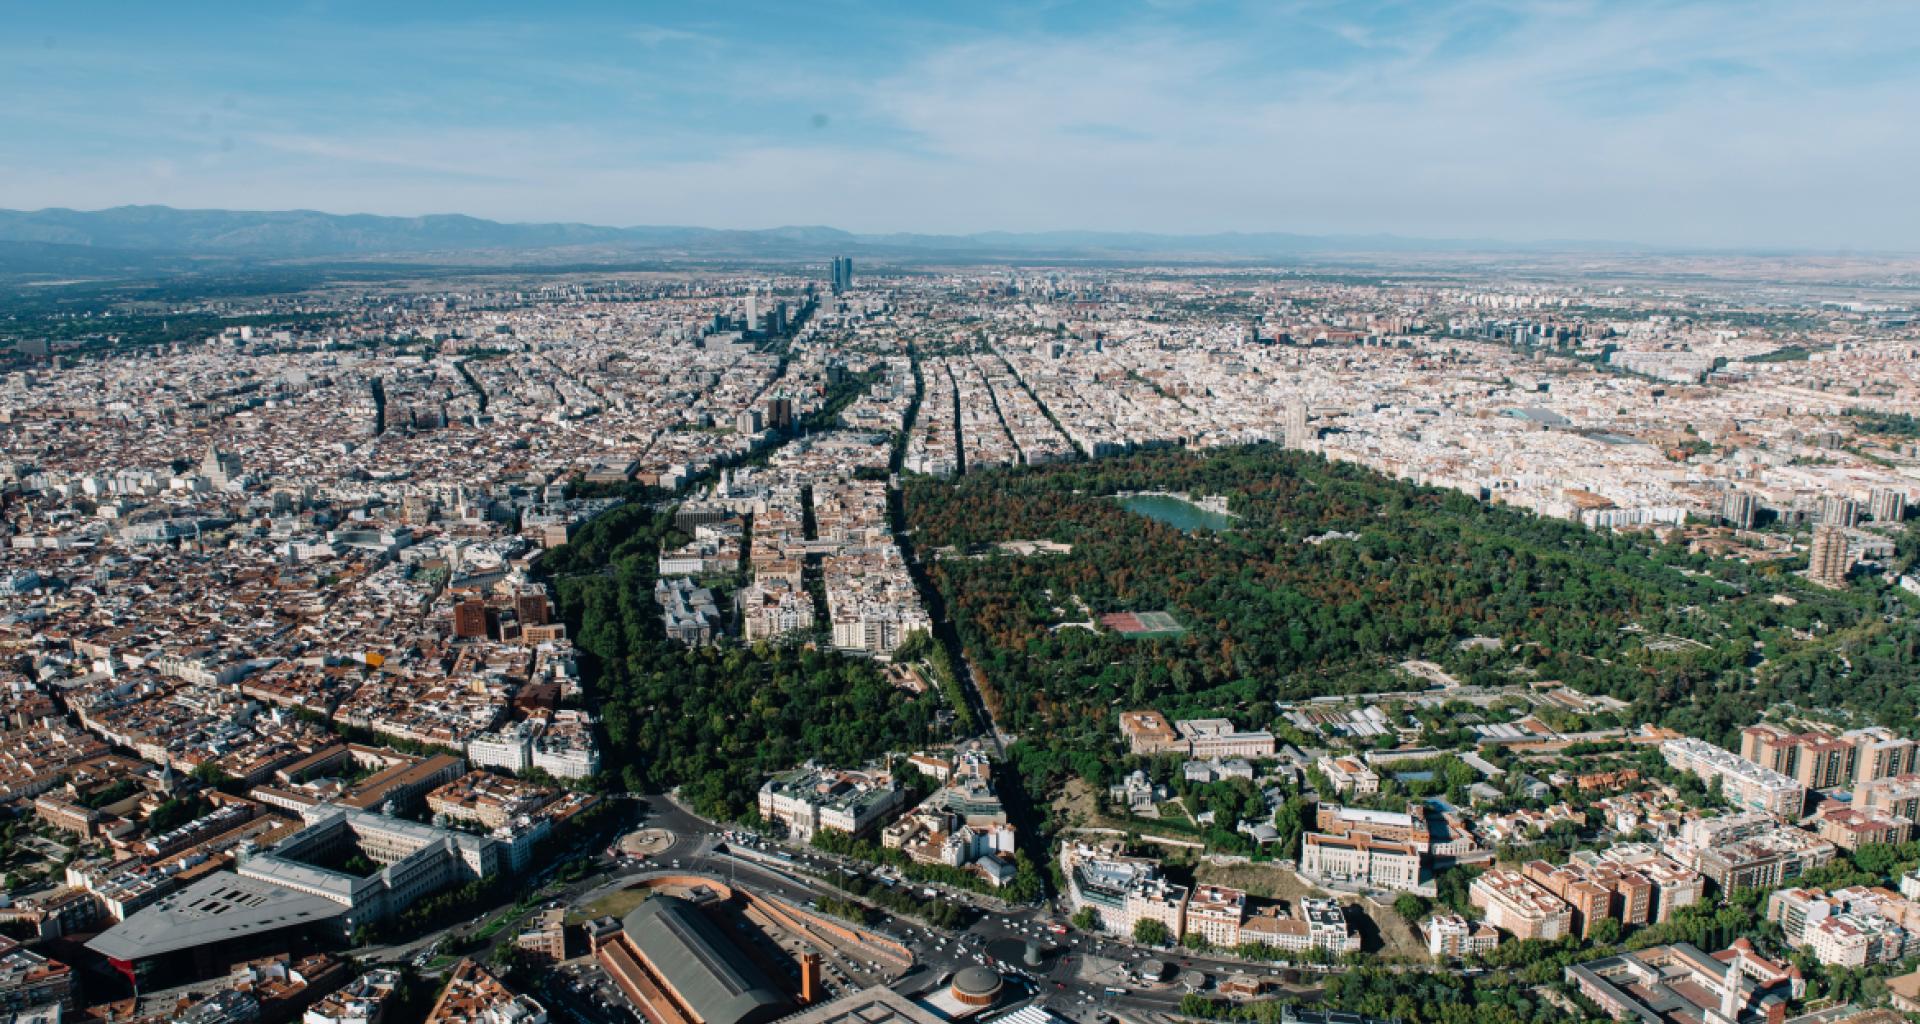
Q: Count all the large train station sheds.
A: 1